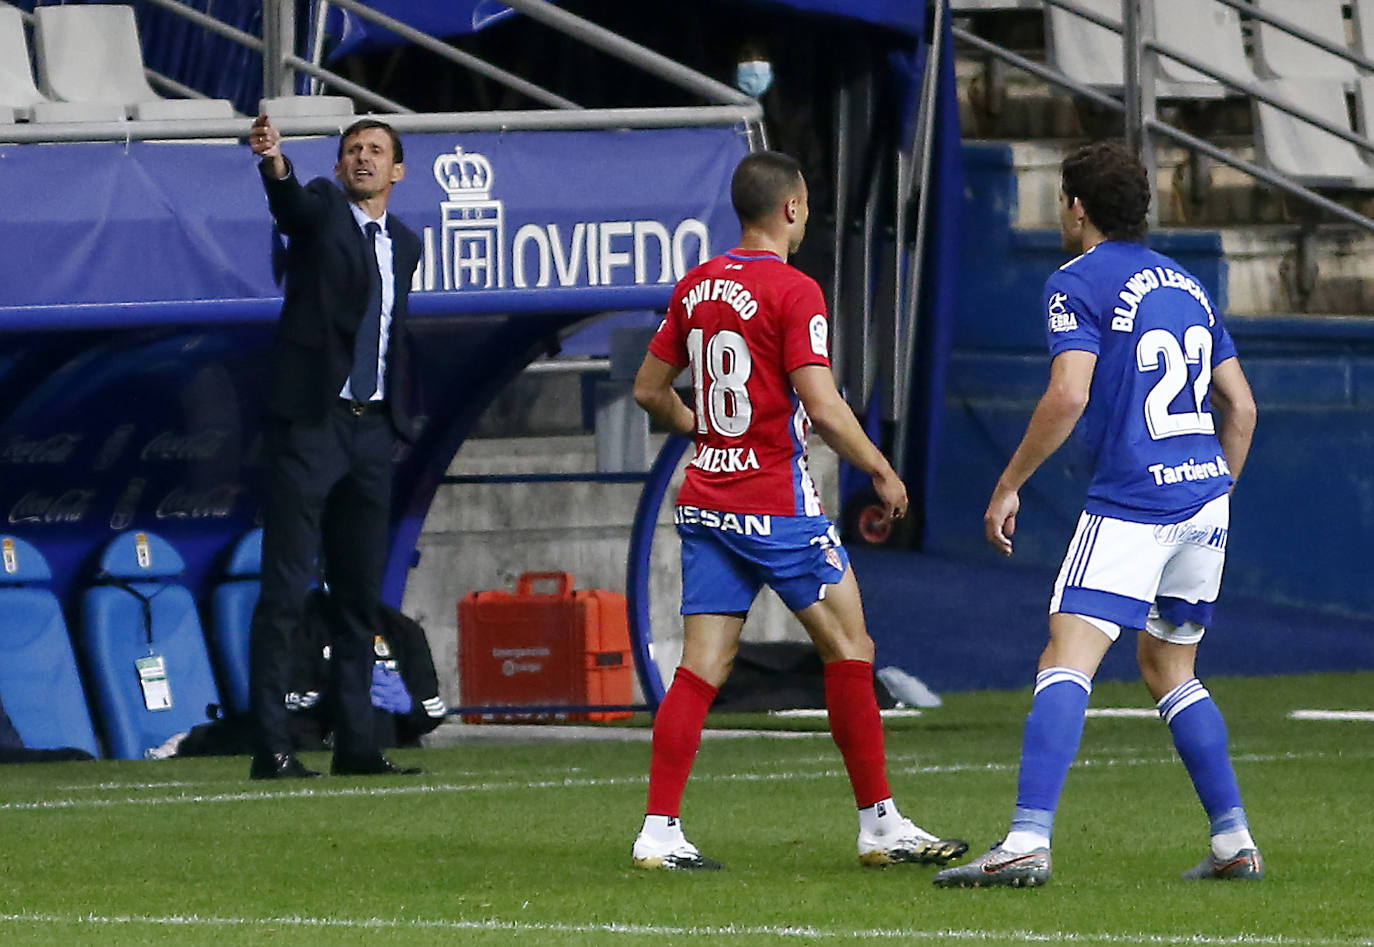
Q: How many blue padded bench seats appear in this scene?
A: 3